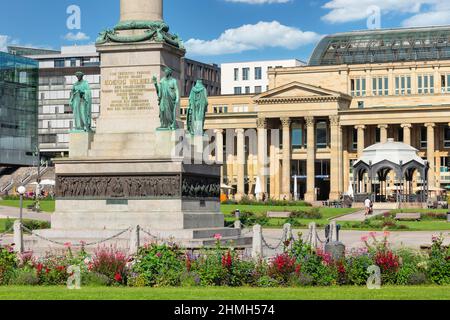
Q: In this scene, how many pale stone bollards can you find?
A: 7